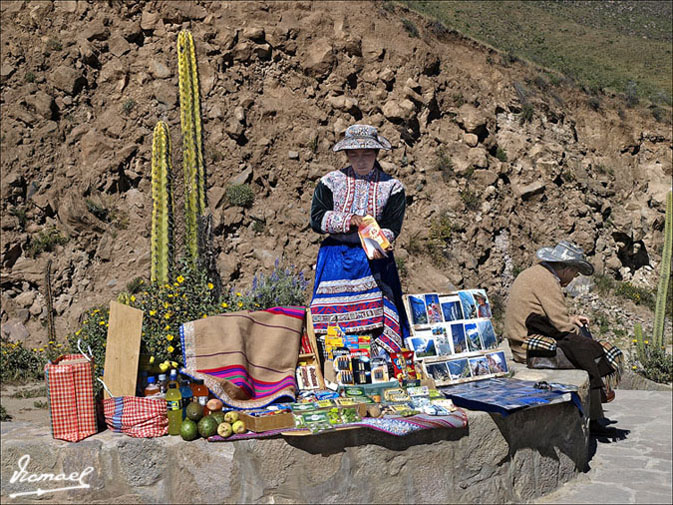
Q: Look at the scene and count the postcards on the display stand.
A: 14